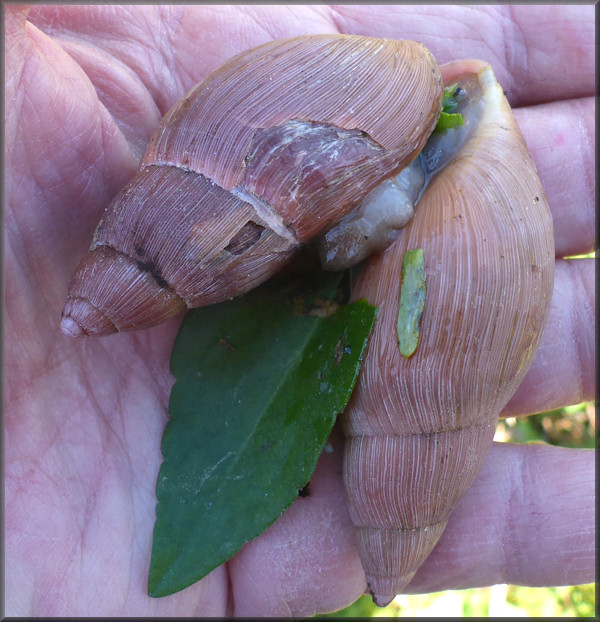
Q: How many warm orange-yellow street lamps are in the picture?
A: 0